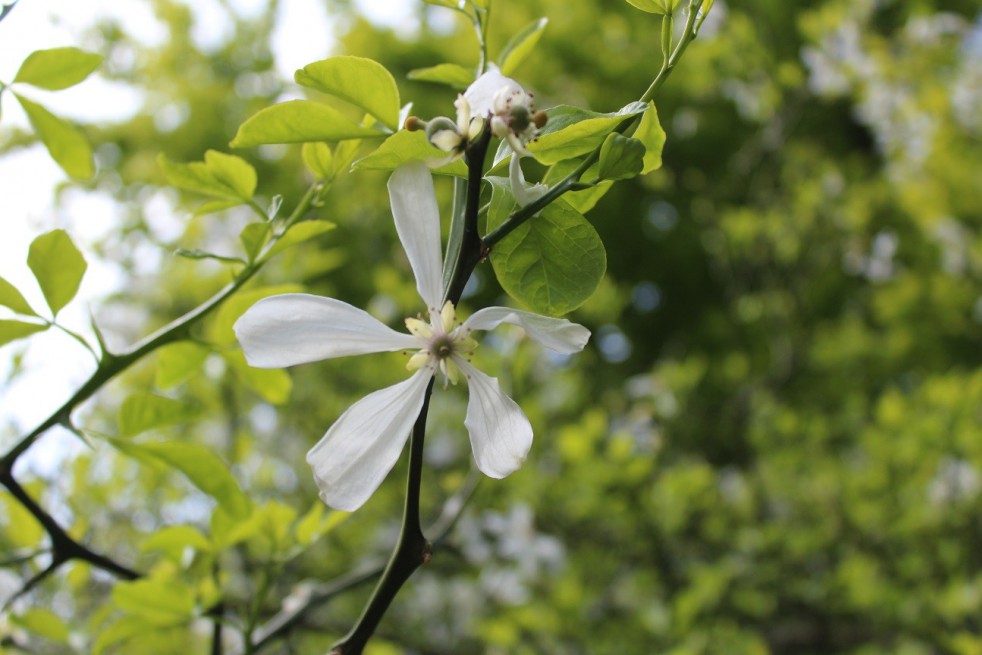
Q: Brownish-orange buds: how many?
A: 2